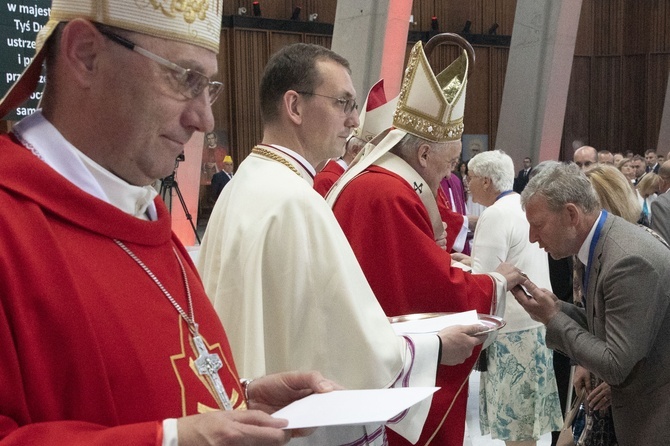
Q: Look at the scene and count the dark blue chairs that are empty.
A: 0